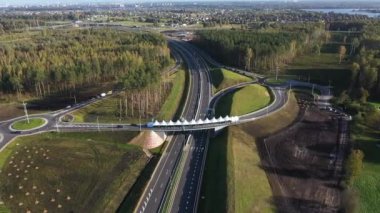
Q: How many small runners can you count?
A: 0